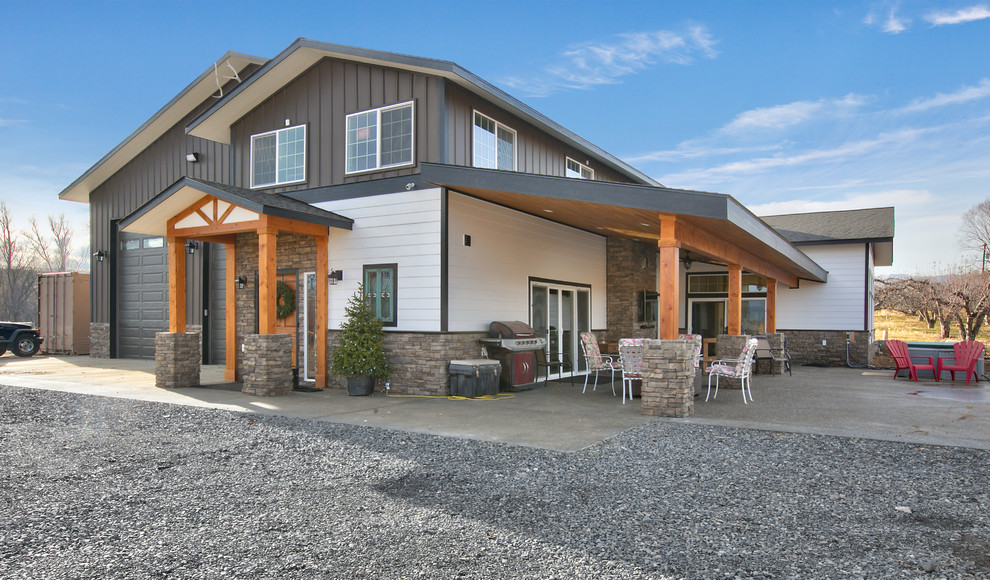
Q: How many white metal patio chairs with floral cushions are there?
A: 4